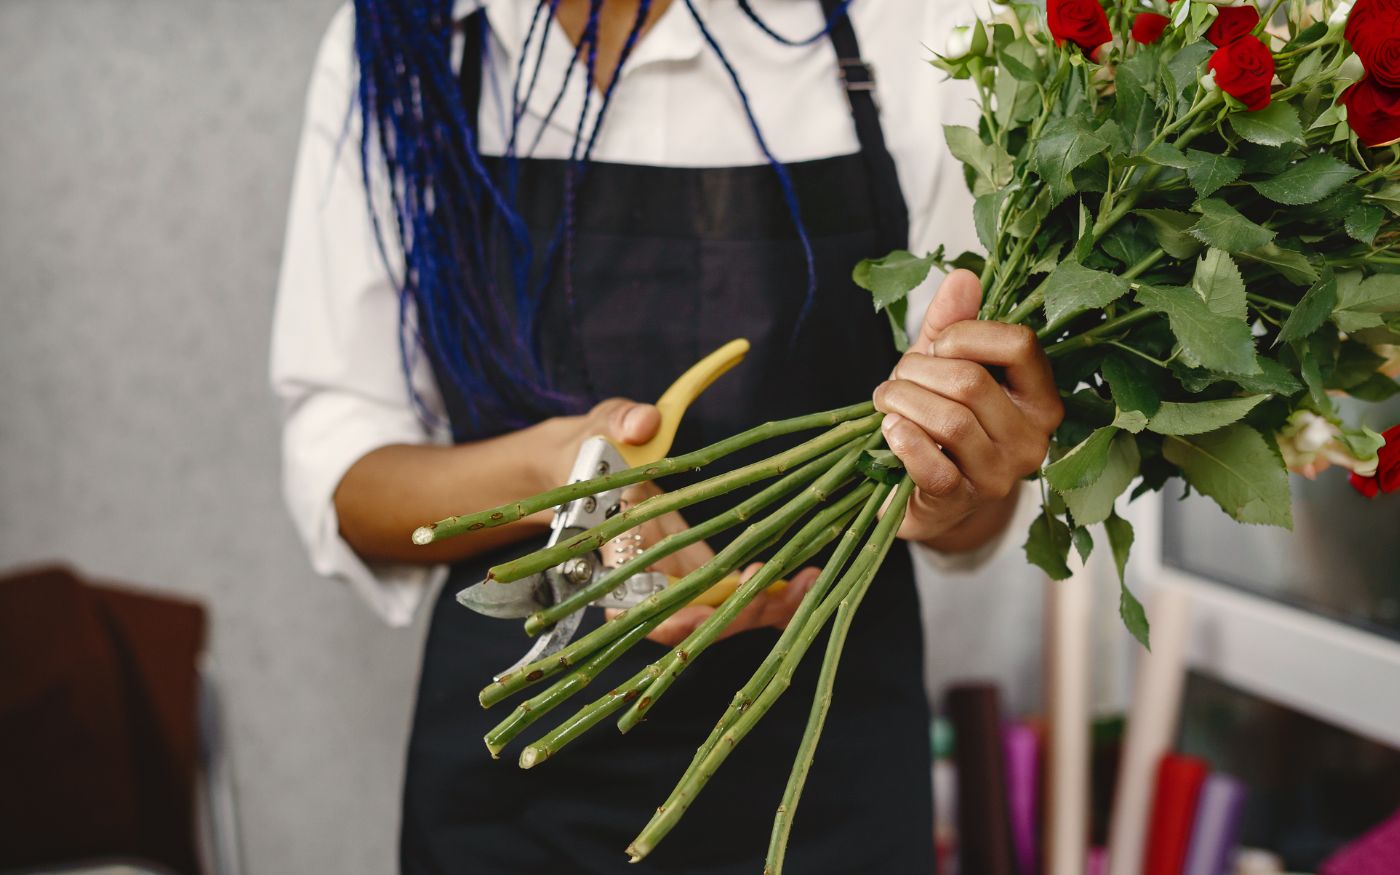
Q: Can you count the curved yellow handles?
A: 2